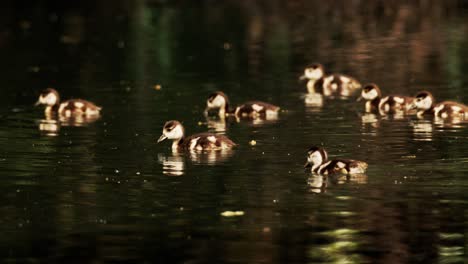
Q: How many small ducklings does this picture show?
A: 7